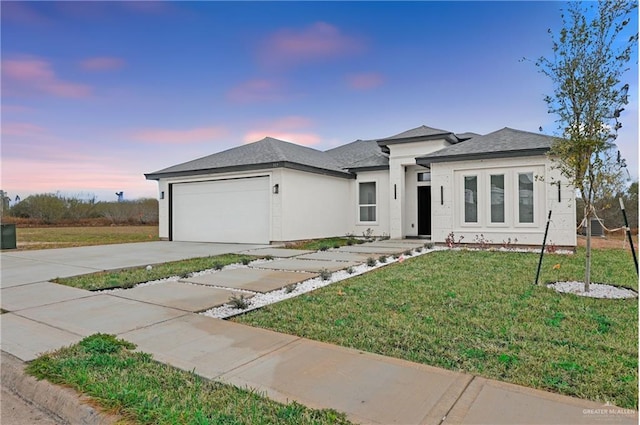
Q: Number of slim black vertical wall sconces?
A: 3